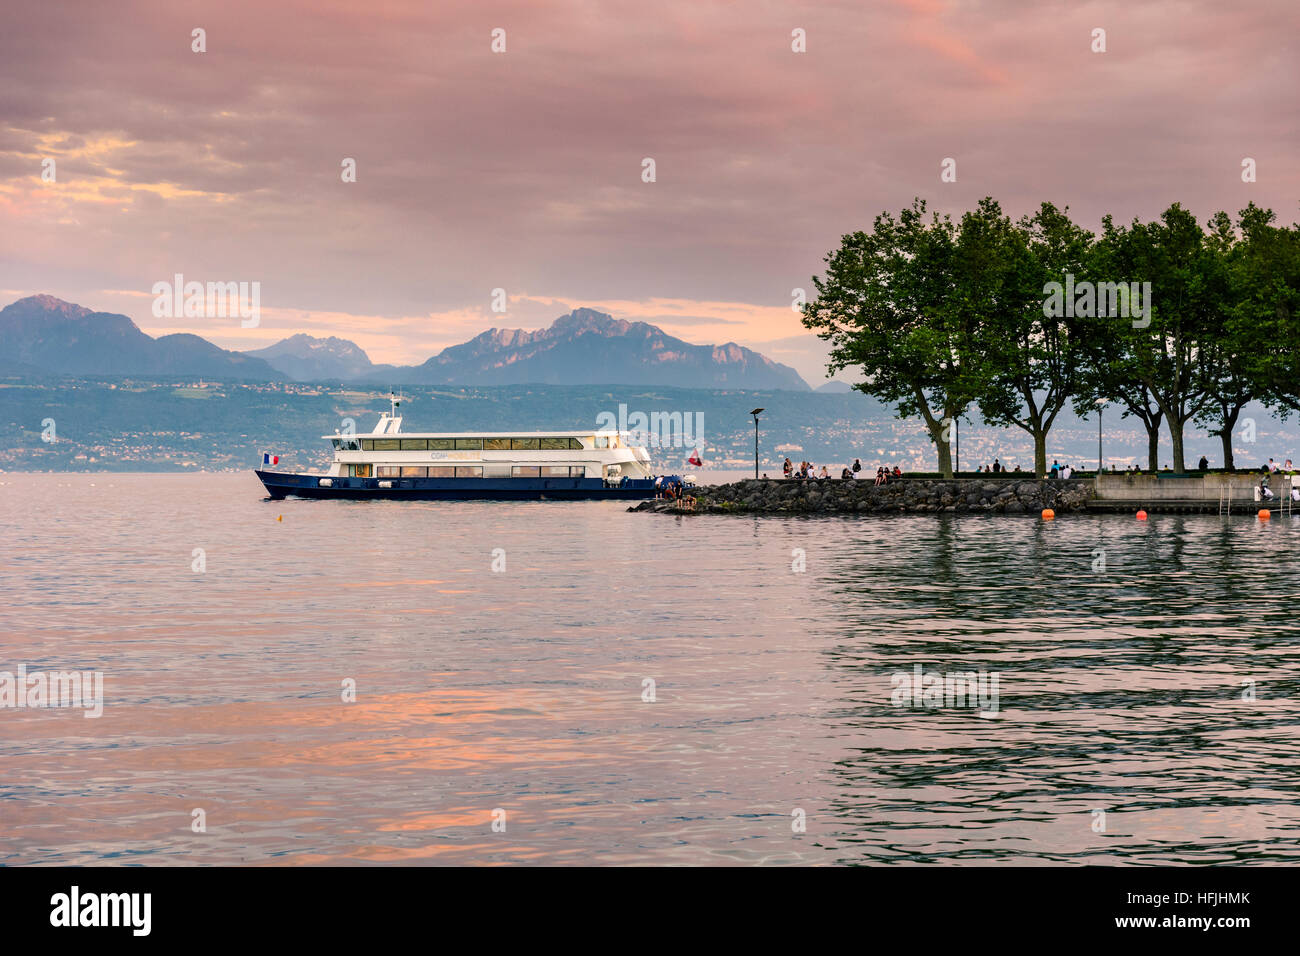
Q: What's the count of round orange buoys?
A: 3